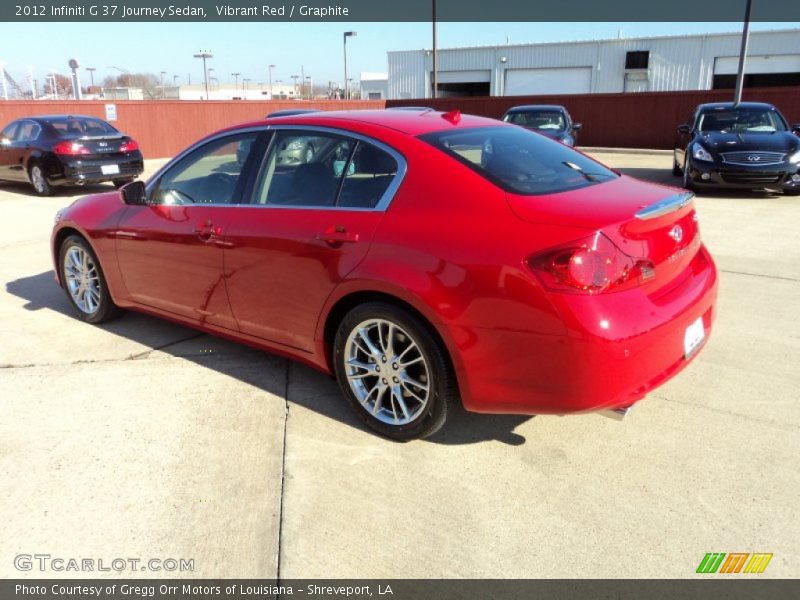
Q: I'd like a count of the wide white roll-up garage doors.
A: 3